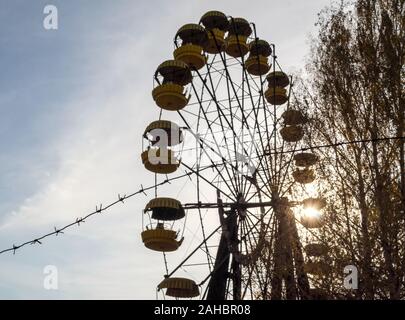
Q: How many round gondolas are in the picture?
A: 13